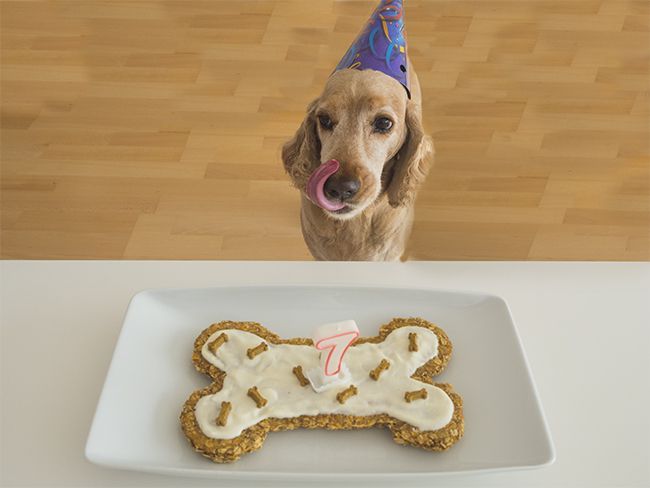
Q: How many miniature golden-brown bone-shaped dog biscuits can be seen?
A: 9